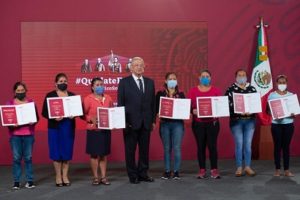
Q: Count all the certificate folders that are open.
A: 7